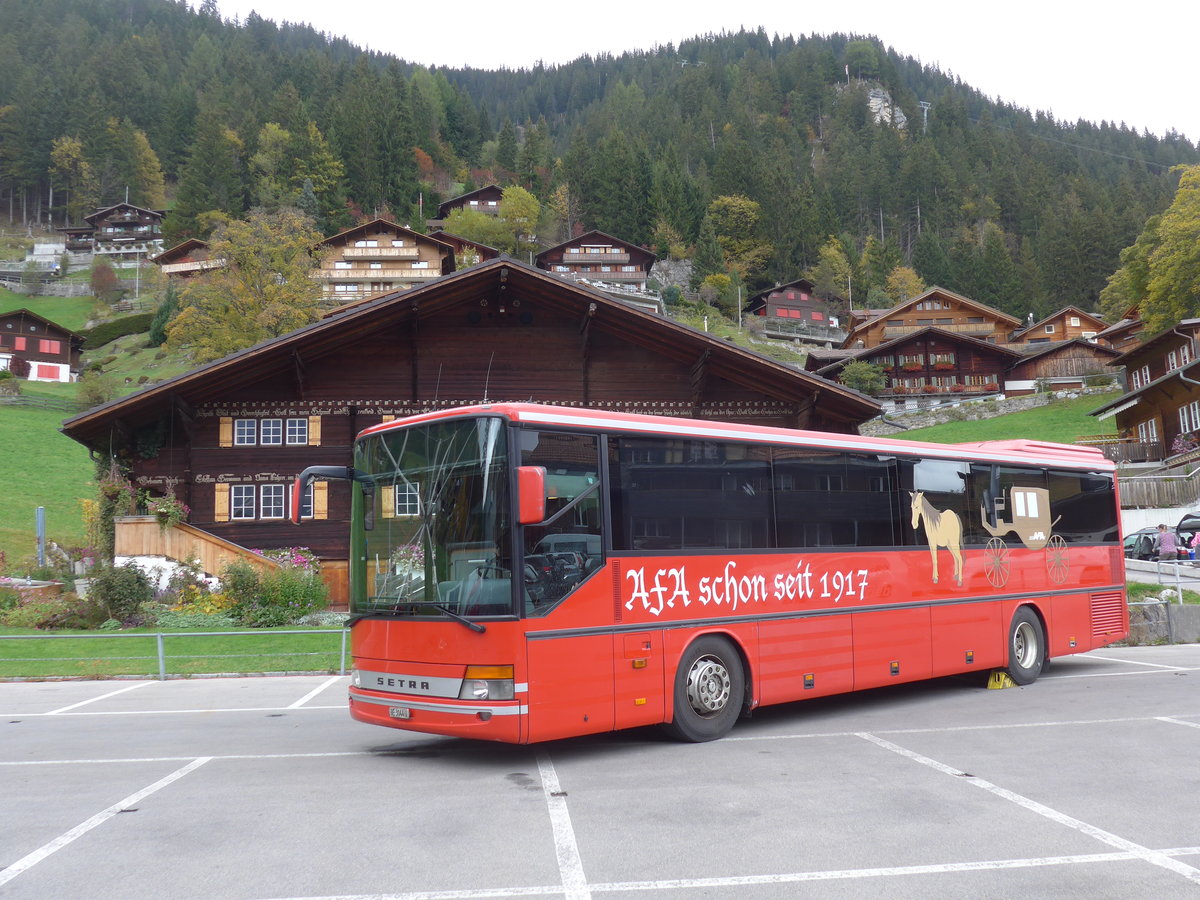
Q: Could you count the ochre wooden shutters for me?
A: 6